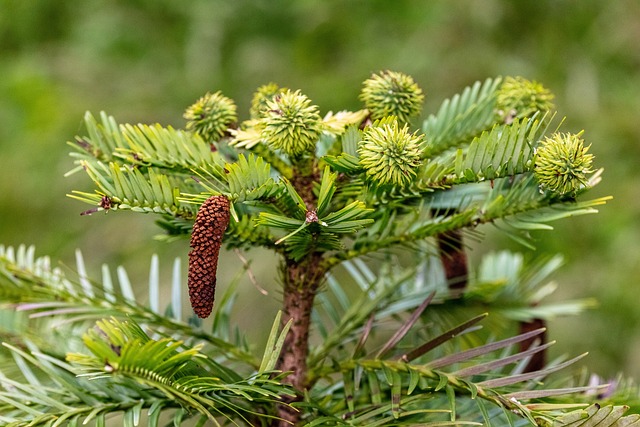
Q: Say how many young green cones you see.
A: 7